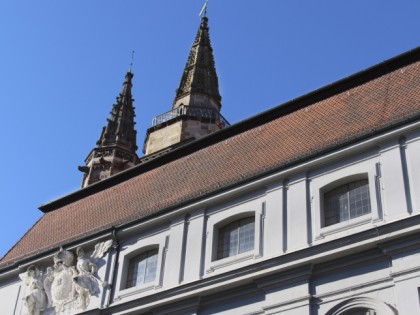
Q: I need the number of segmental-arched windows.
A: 3